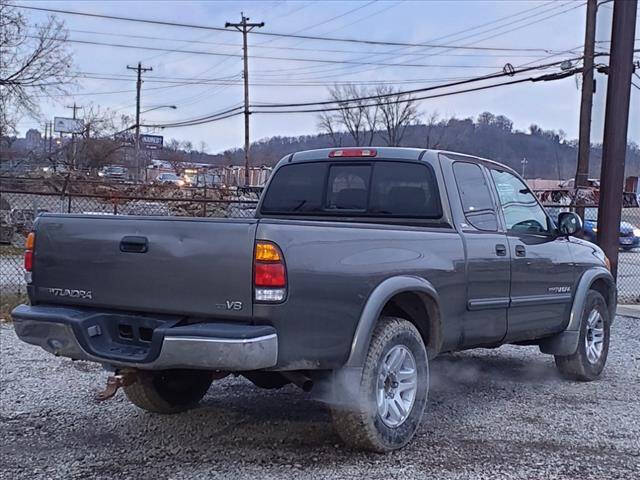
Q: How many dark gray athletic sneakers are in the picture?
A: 0